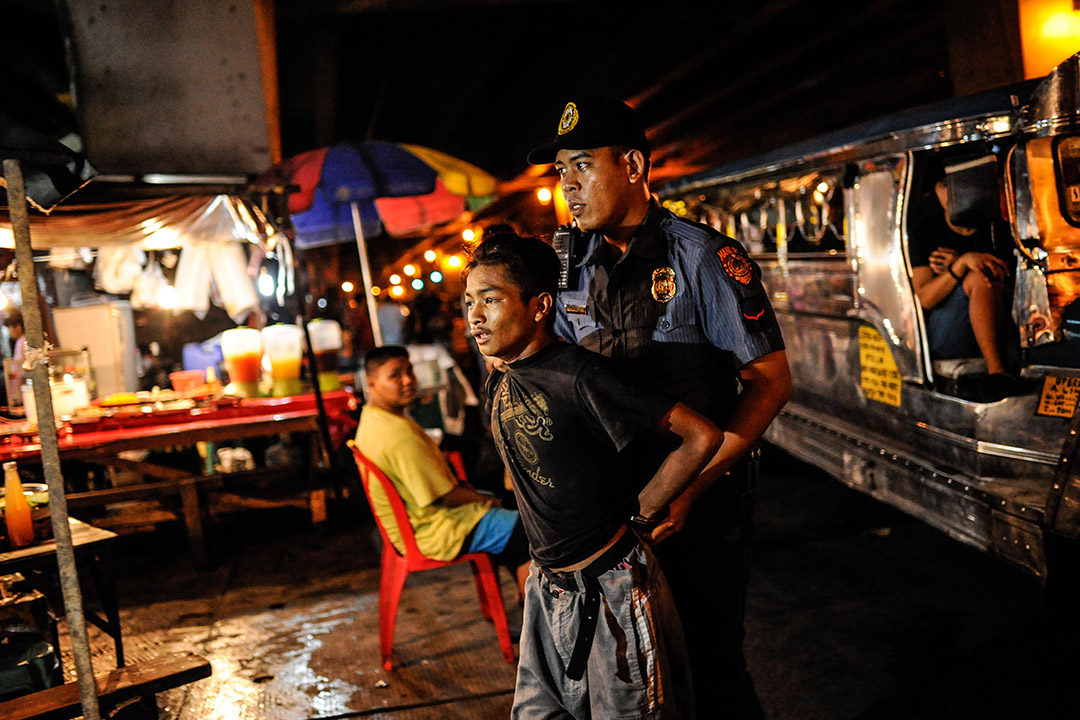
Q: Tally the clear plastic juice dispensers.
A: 3